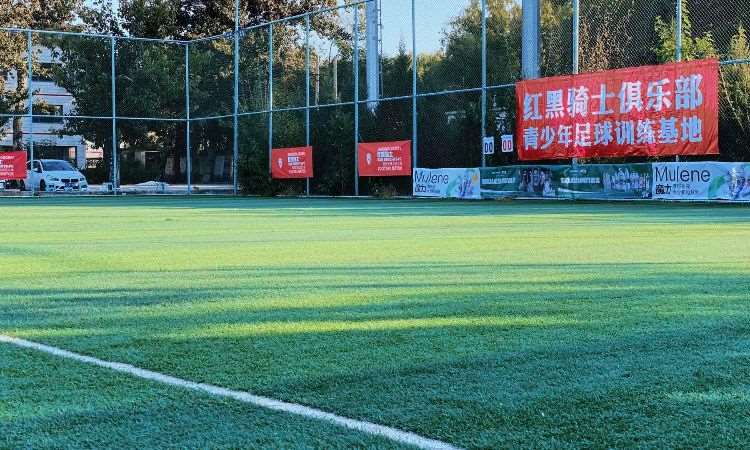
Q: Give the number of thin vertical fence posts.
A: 11